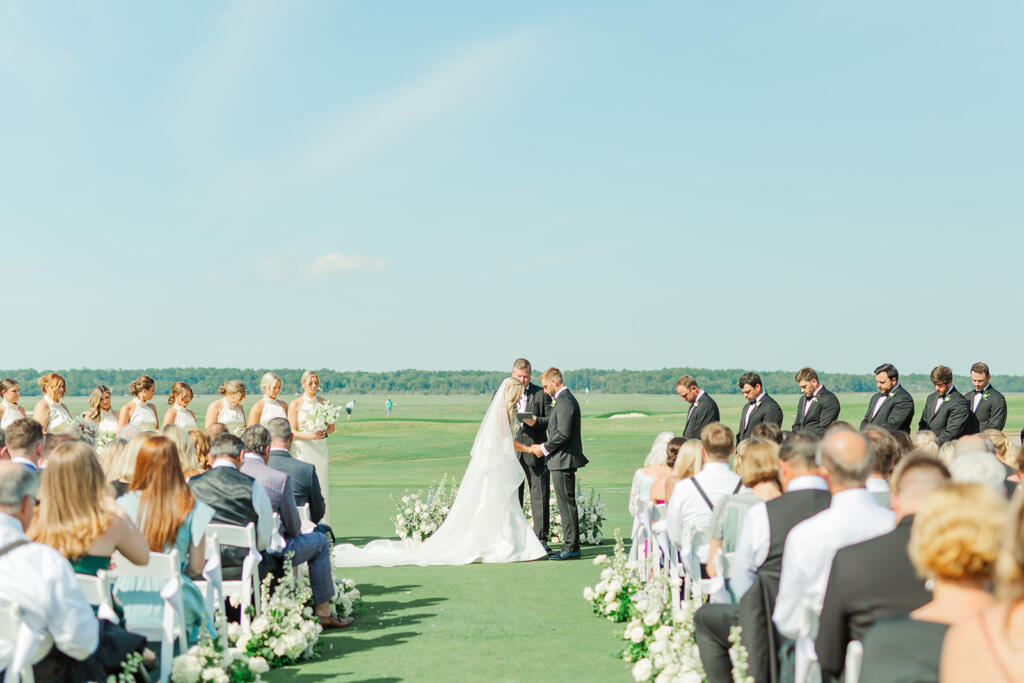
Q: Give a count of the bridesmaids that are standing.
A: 8